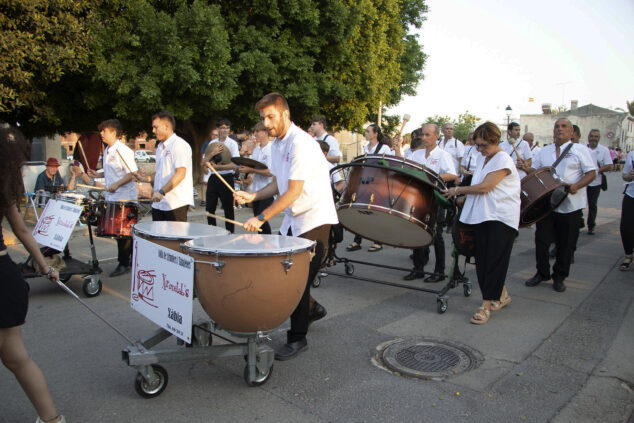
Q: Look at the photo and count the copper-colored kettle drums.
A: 2